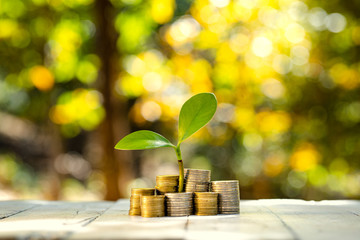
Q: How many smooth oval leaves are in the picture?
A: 2